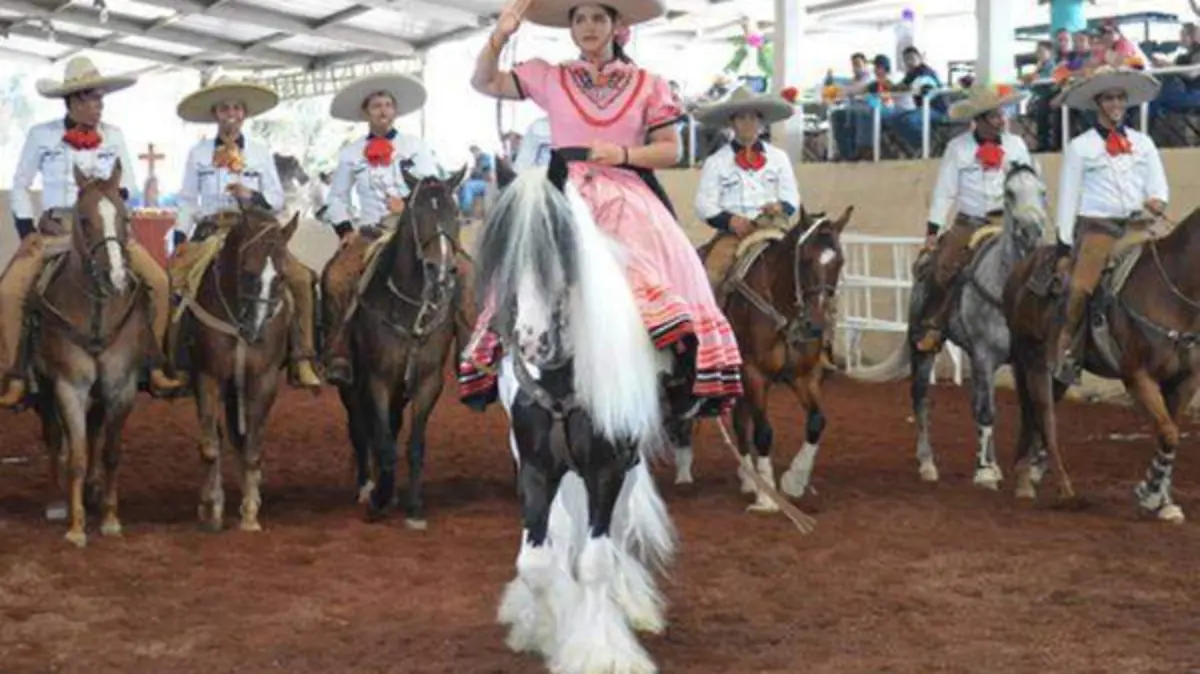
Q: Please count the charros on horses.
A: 6